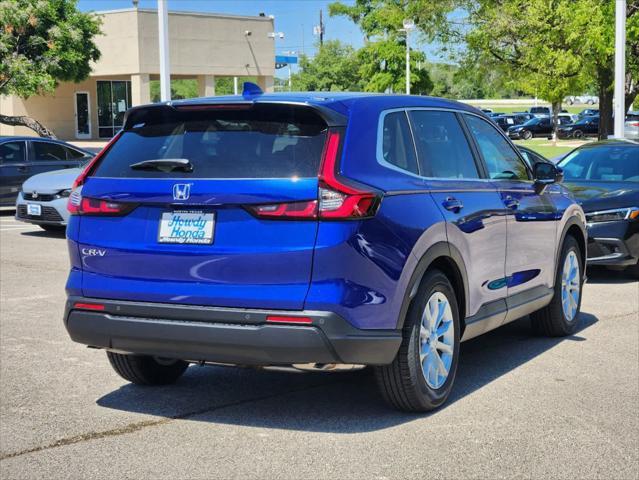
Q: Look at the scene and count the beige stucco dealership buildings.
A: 1